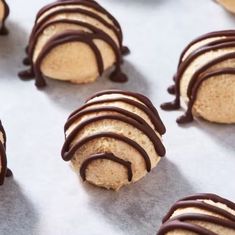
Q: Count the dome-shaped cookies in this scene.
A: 7